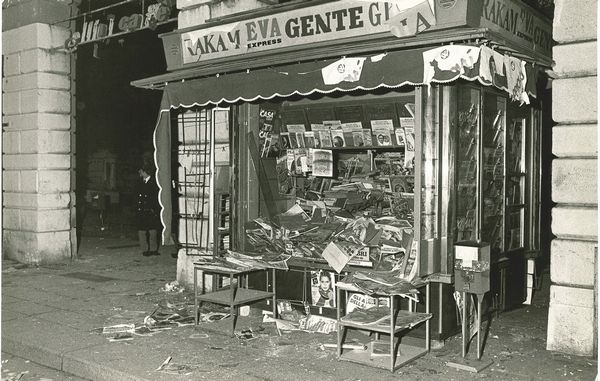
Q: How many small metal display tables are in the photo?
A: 2